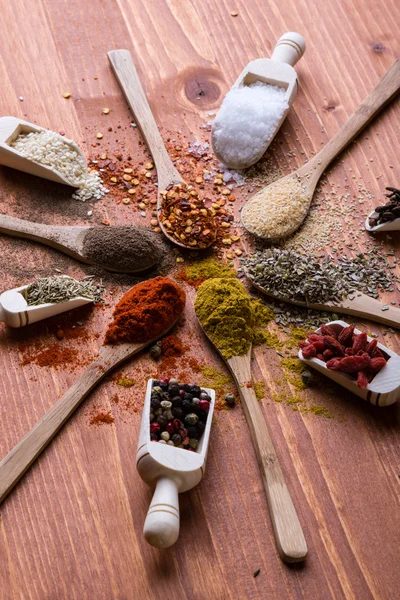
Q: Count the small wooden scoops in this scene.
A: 6